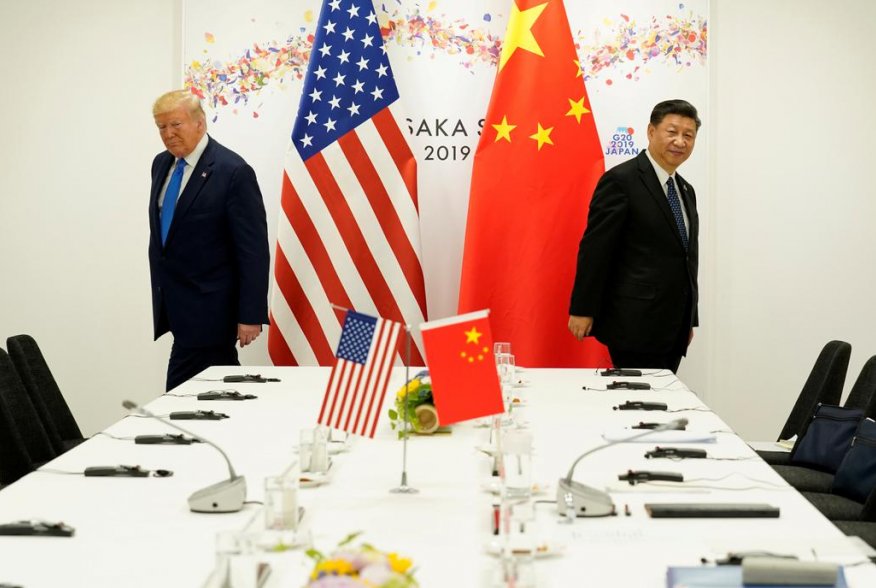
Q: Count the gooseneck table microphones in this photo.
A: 2